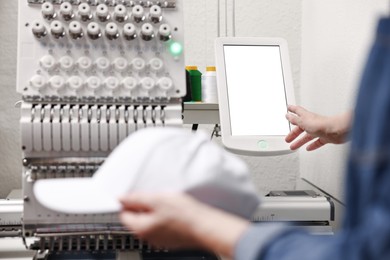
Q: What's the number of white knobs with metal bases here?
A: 15